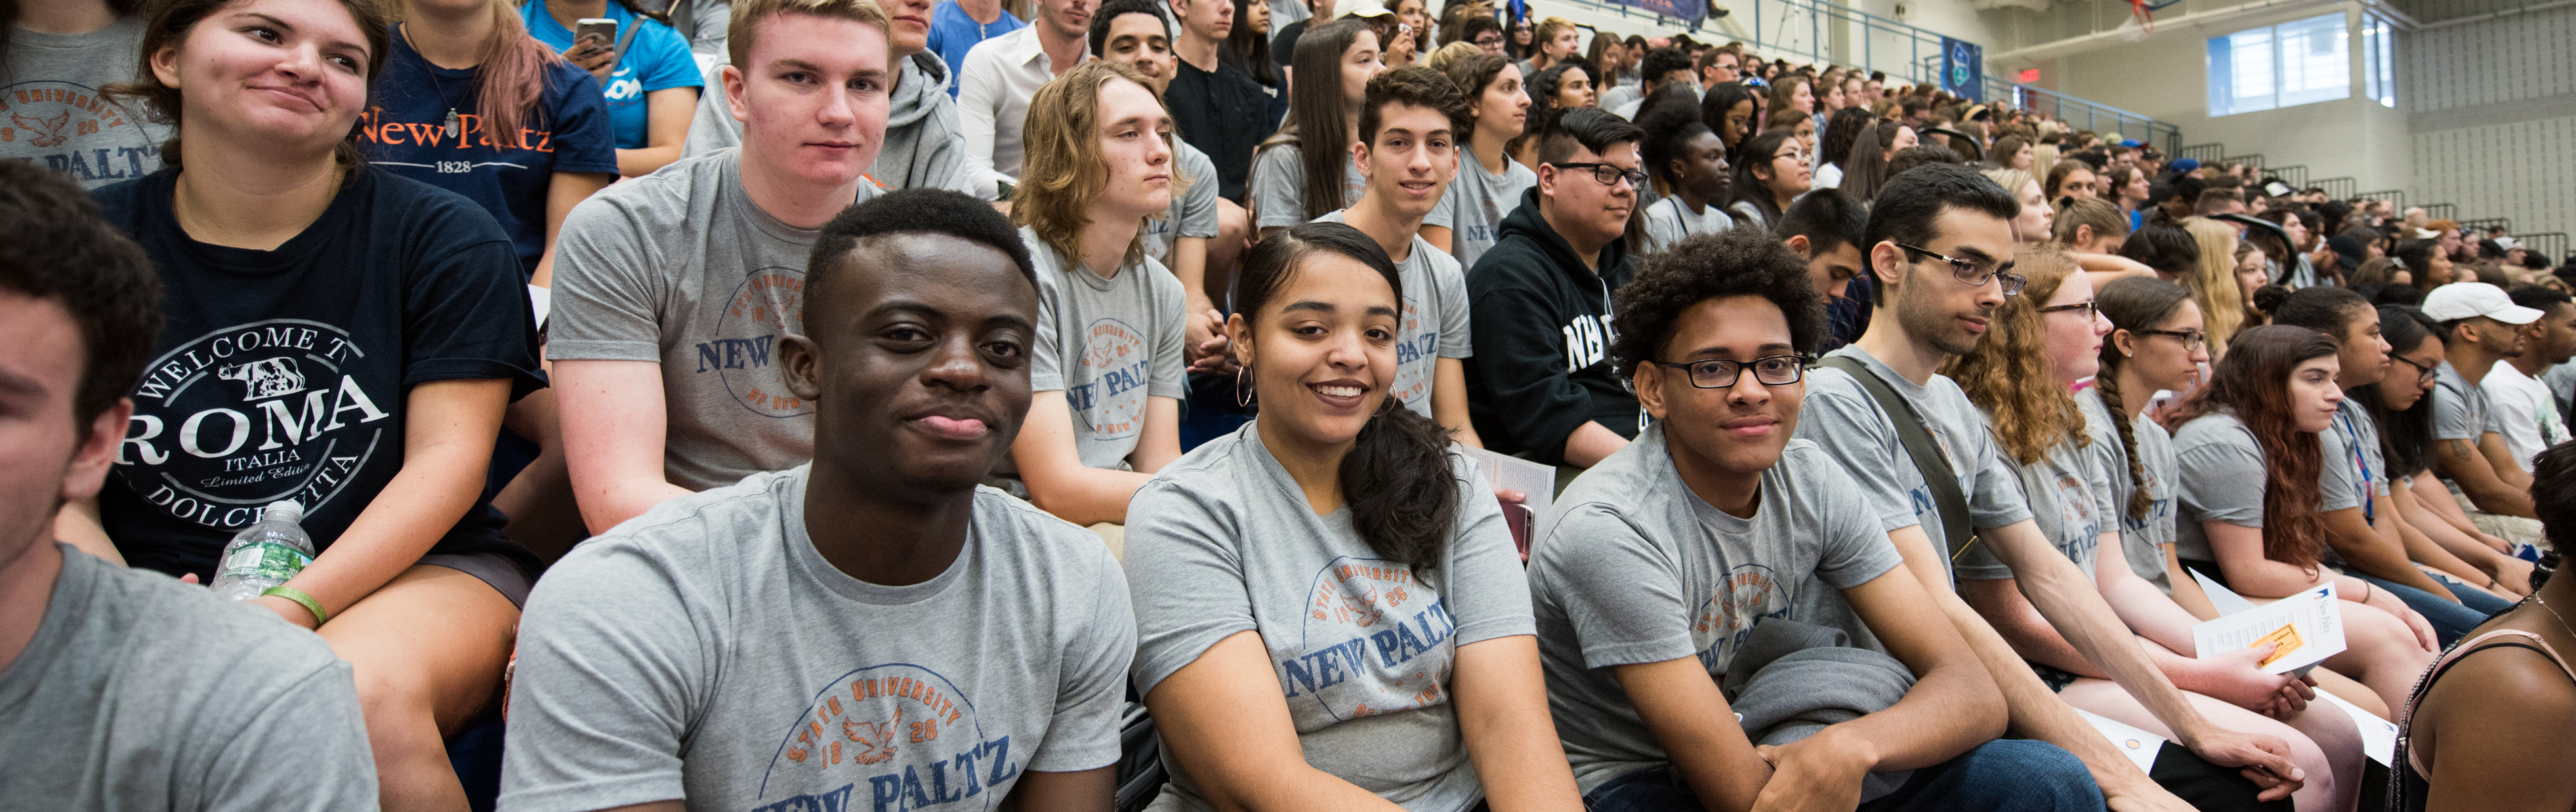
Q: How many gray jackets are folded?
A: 1